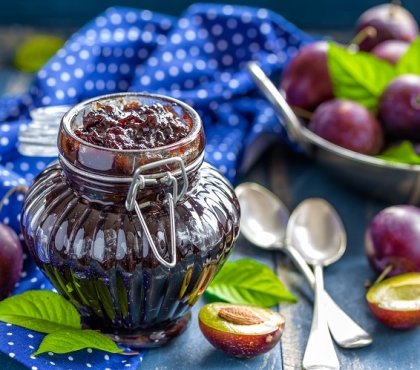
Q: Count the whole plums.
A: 7